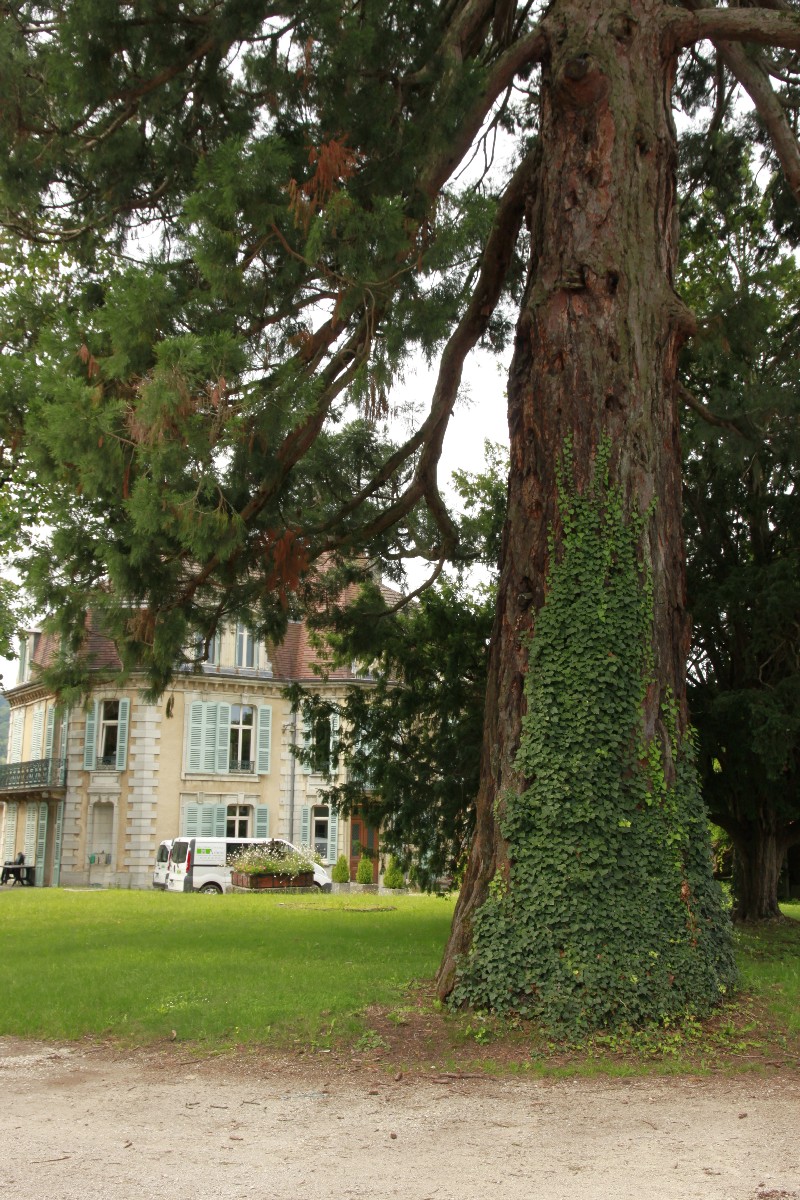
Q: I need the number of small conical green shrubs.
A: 3